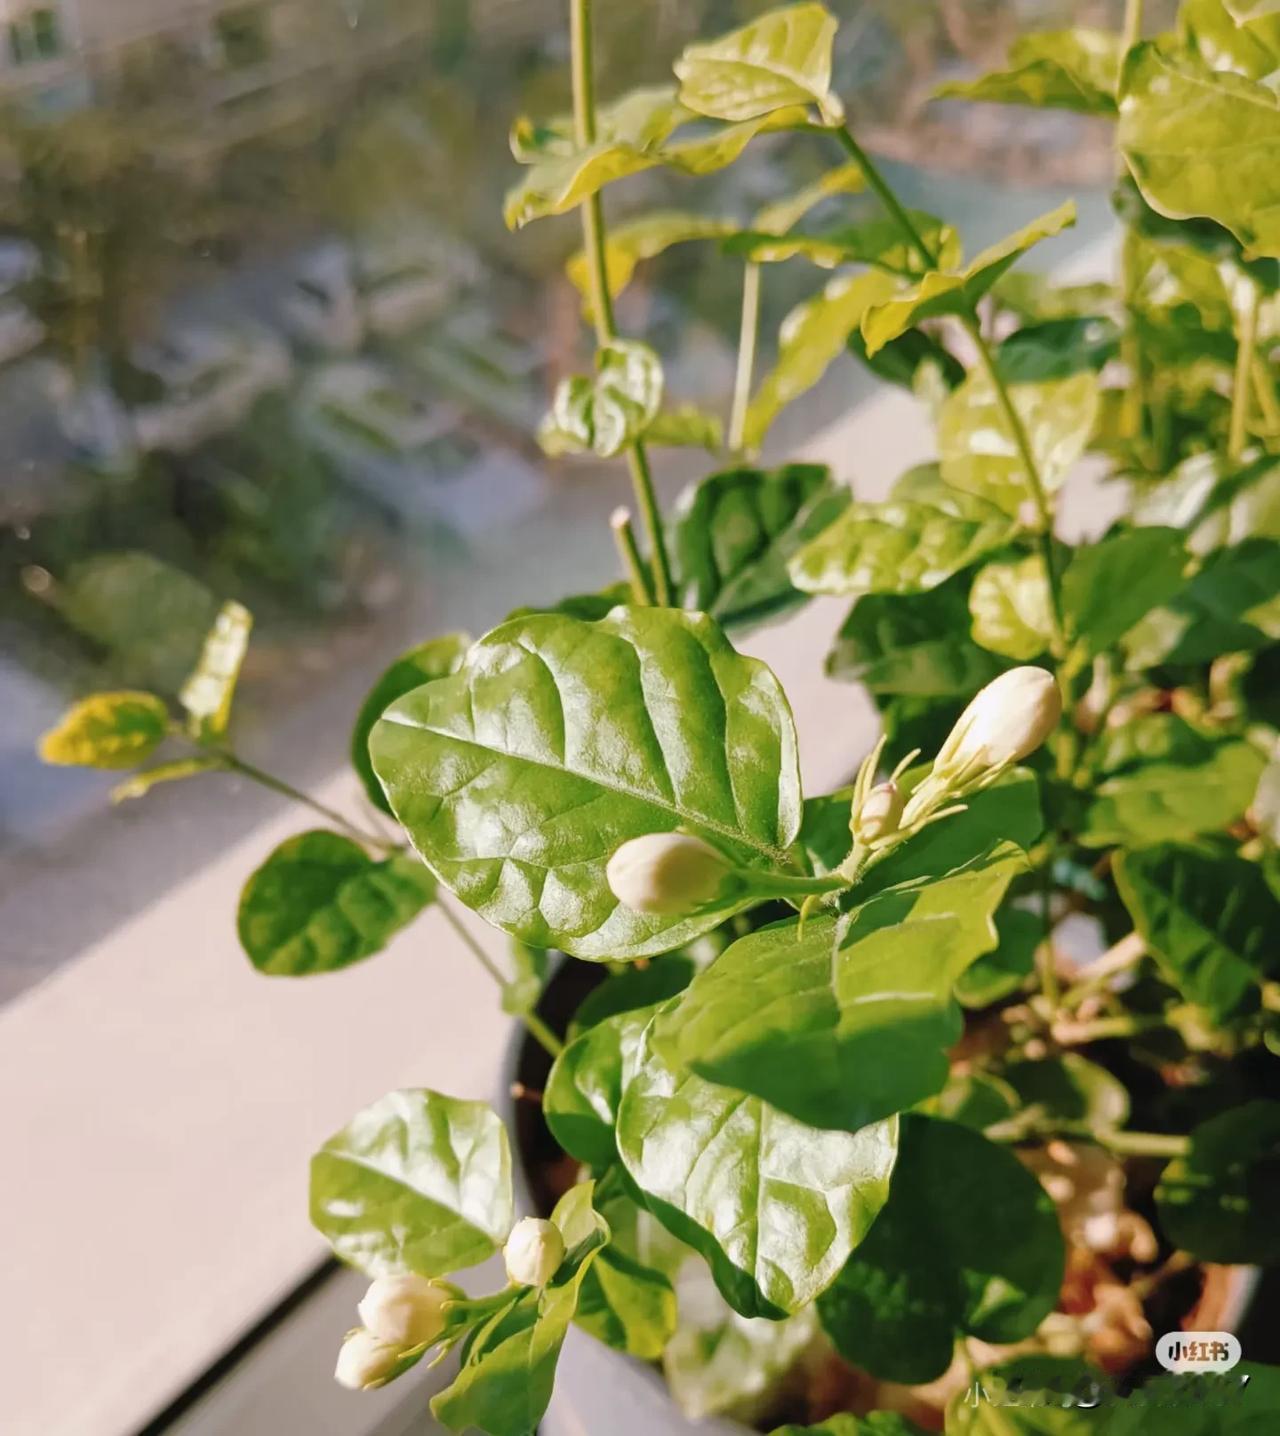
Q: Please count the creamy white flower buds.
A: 6